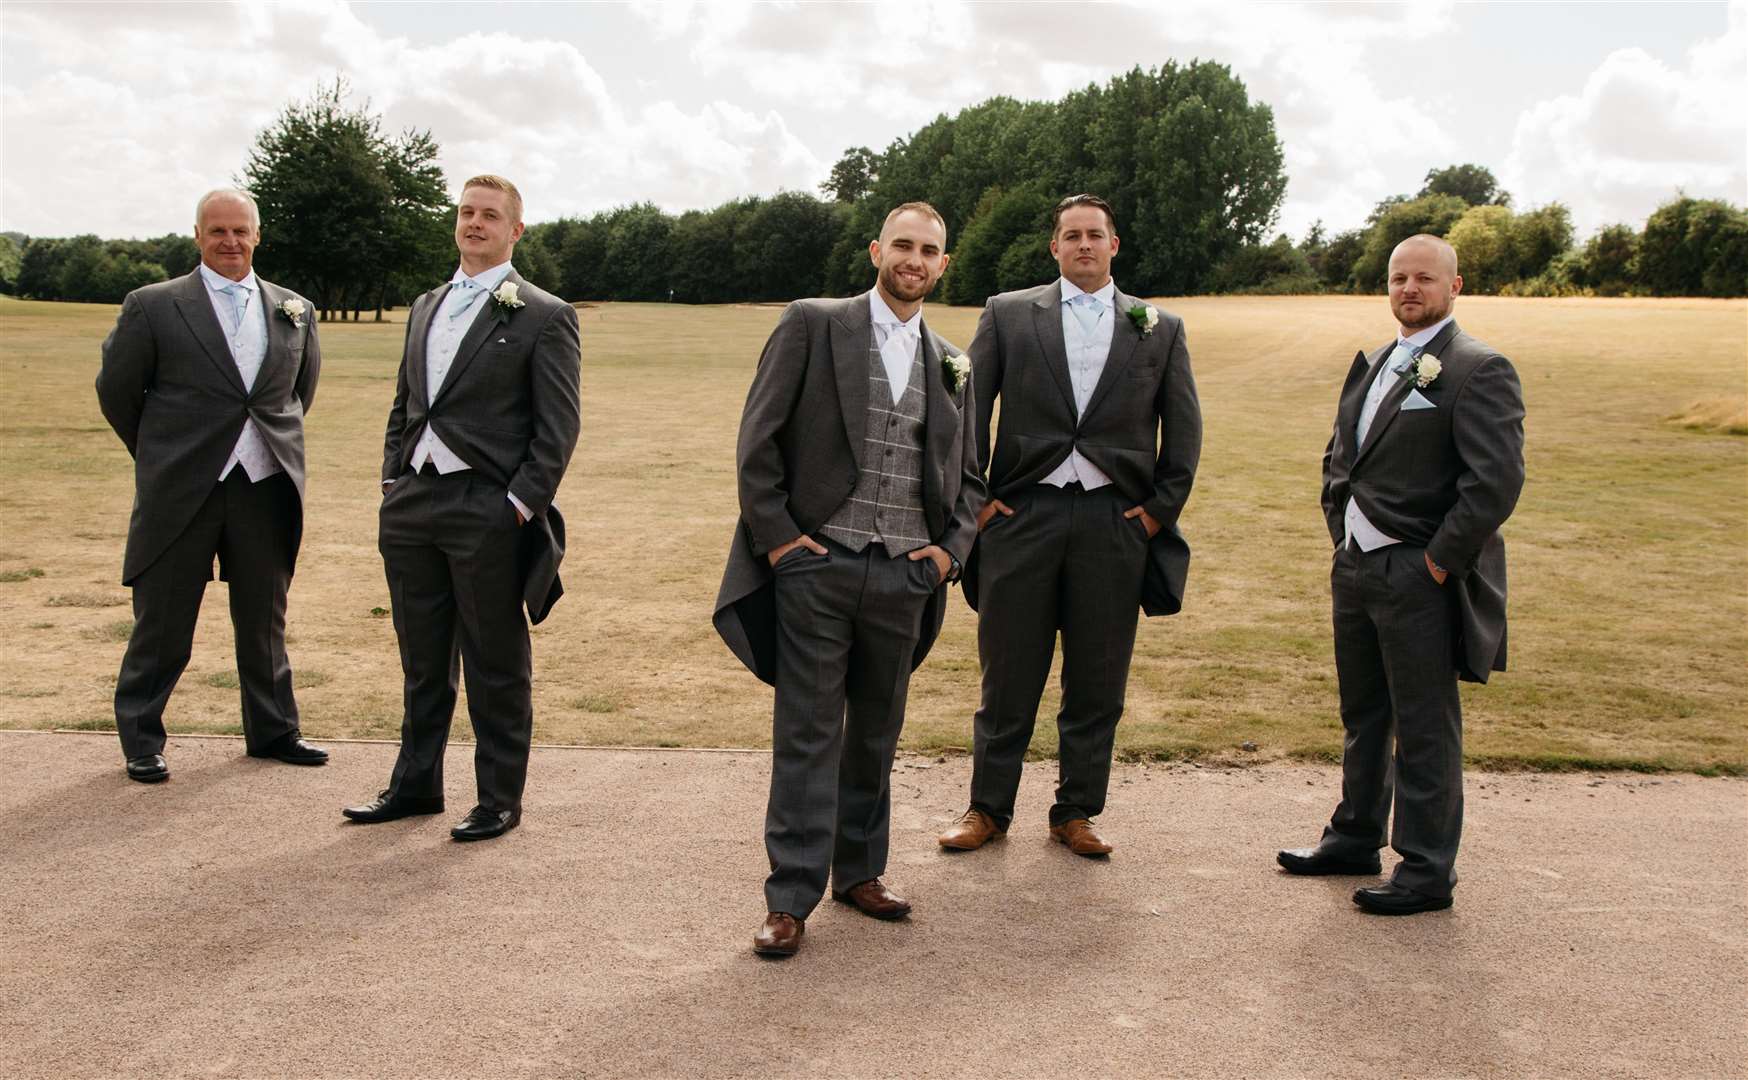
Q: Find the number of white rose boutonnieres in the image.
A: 5